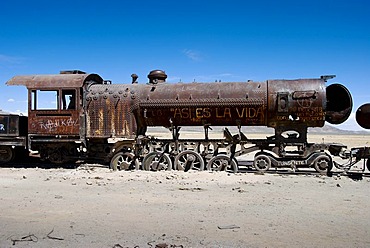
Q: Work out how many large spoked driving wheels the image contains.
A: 4